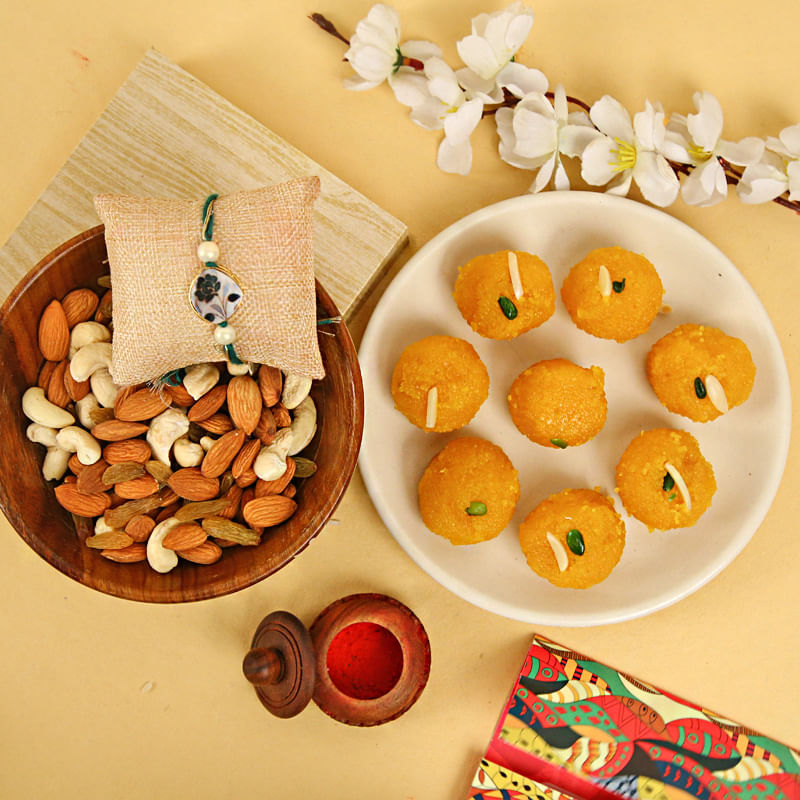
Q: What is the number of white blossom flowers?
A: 7